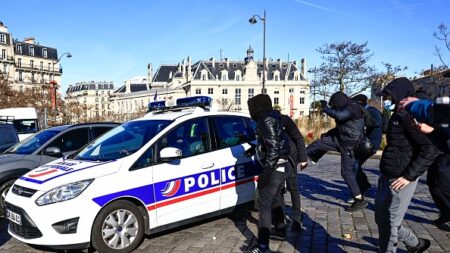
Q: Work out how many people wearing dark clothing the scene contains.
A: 6